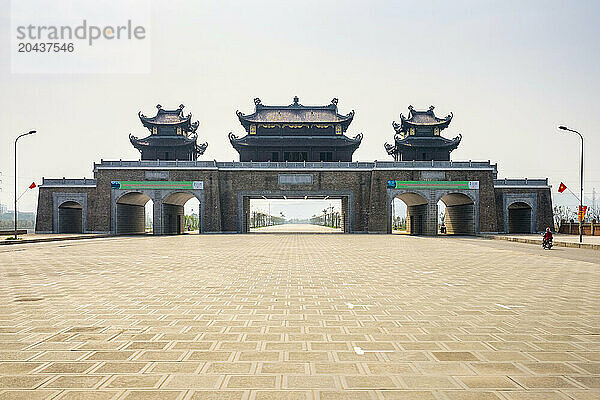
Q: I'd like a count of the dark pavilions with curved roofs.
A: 3